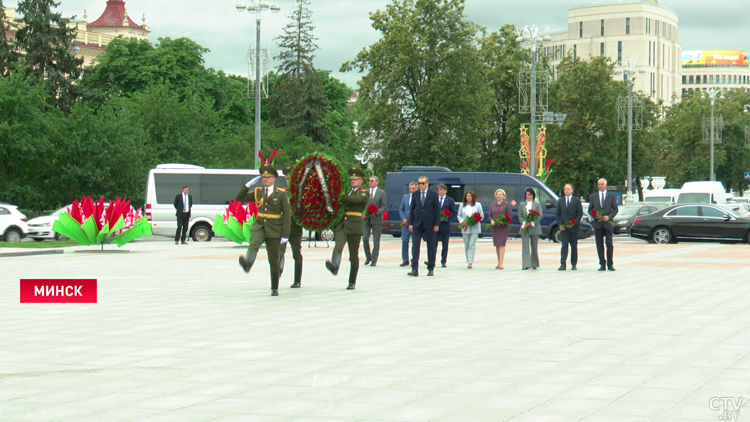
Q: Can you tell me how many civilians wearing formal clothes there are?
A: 10